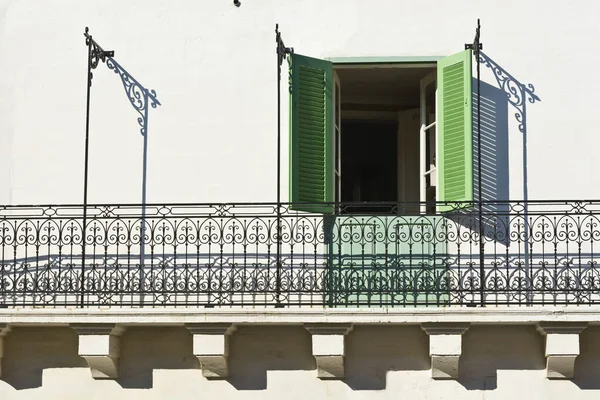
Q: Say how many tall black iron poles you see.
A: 3